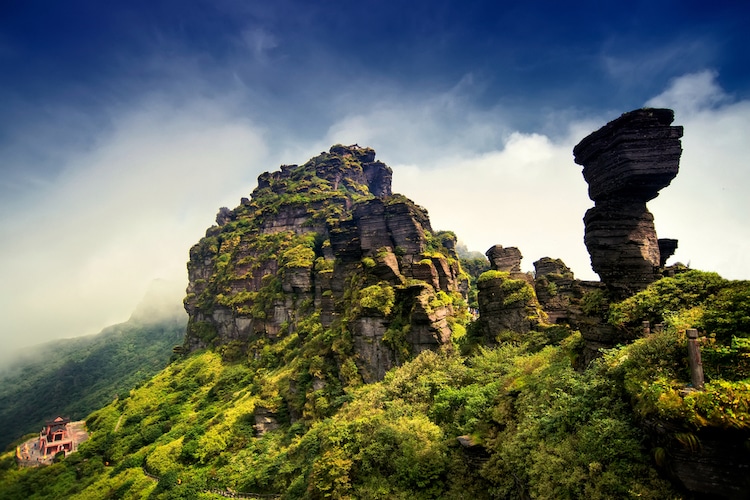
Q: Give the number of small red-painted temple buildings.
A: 1